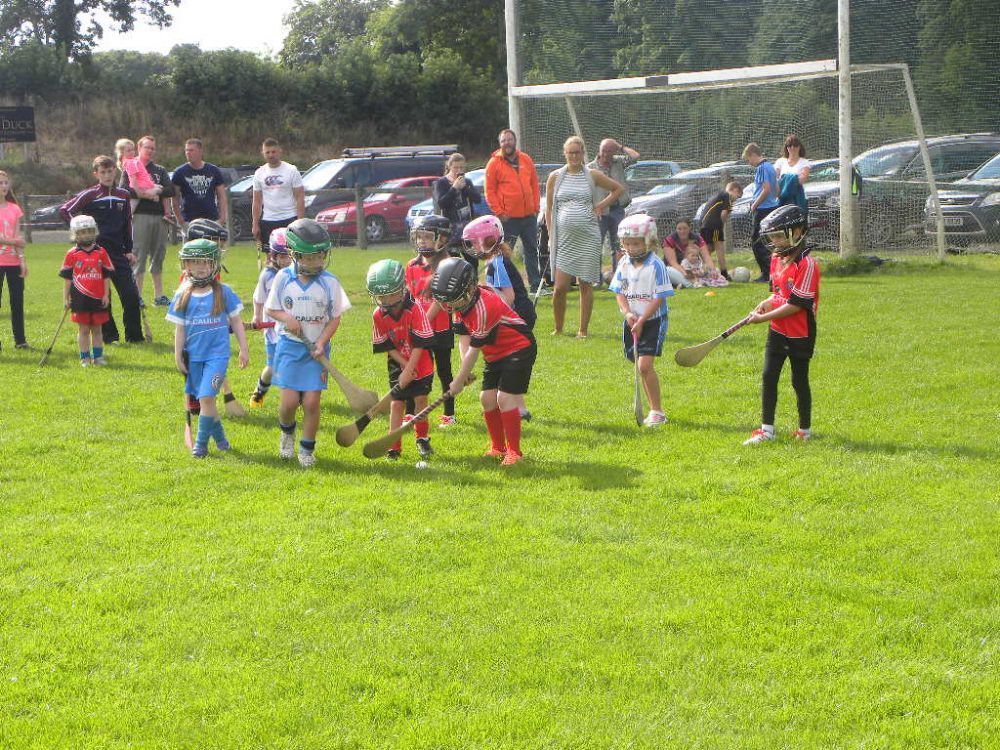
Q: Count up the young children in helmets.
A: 11